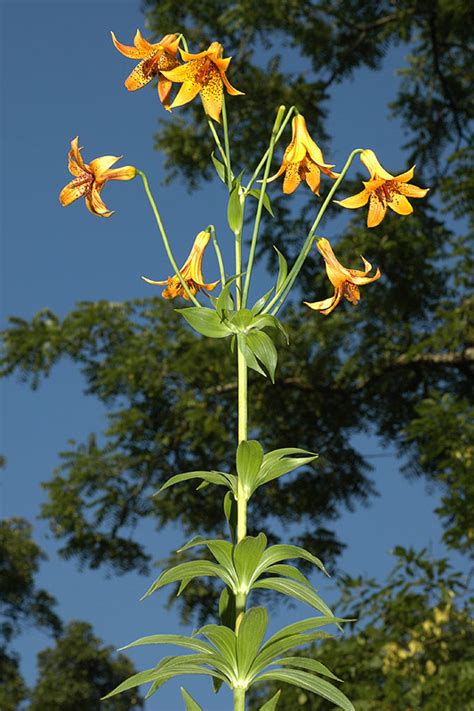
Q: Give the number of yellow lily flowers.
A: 7